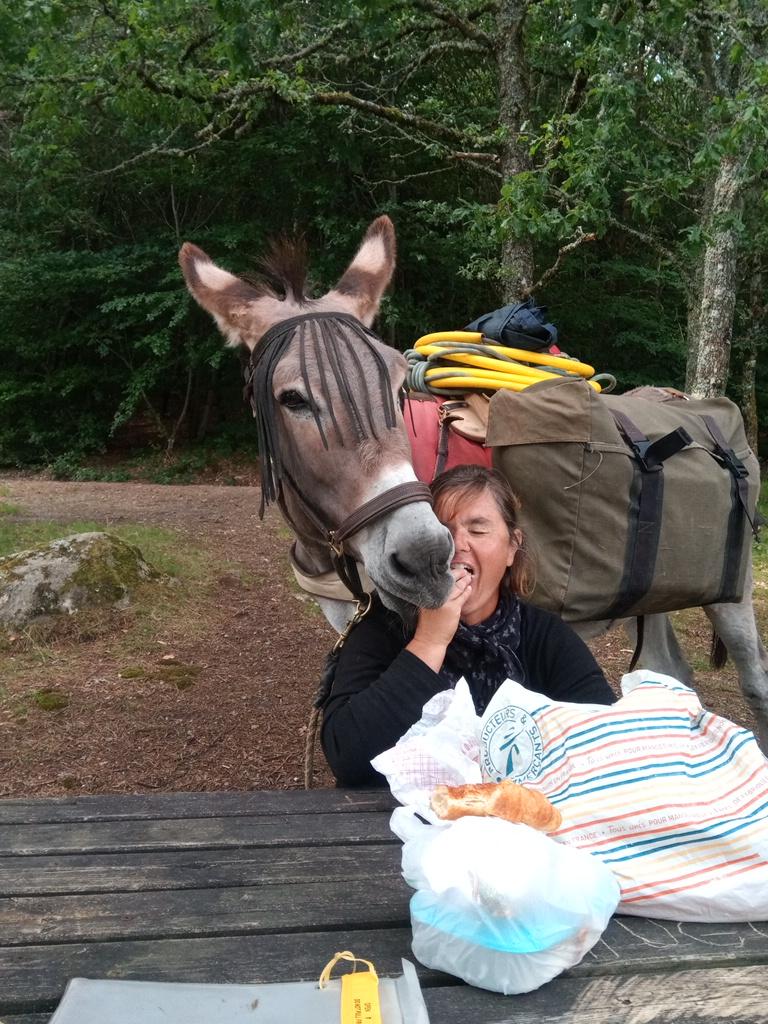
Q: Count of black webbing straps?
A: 2